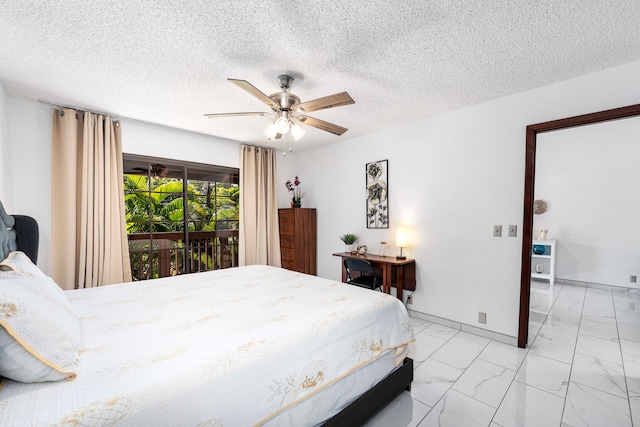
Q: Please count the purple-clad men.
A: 0